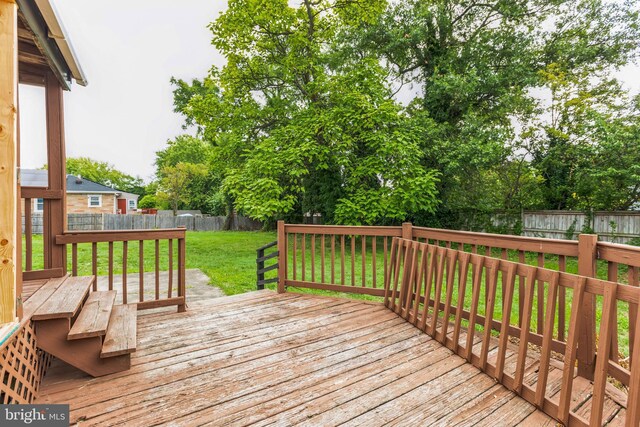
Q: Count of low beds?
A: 0